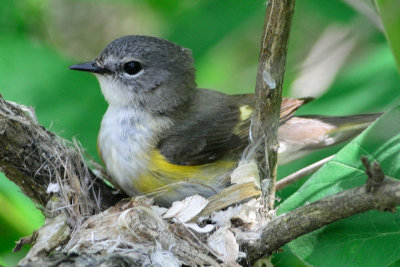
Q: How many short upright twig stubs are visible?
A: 2